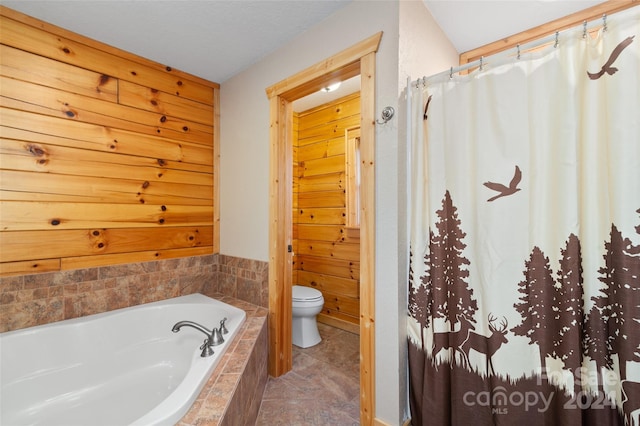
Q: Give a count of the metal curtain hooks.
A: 8